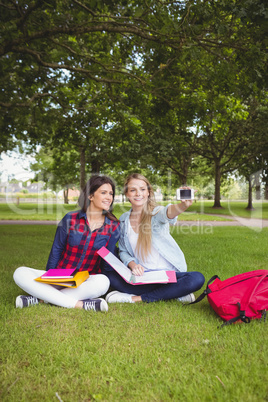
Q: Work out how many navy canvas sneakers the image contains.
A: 2